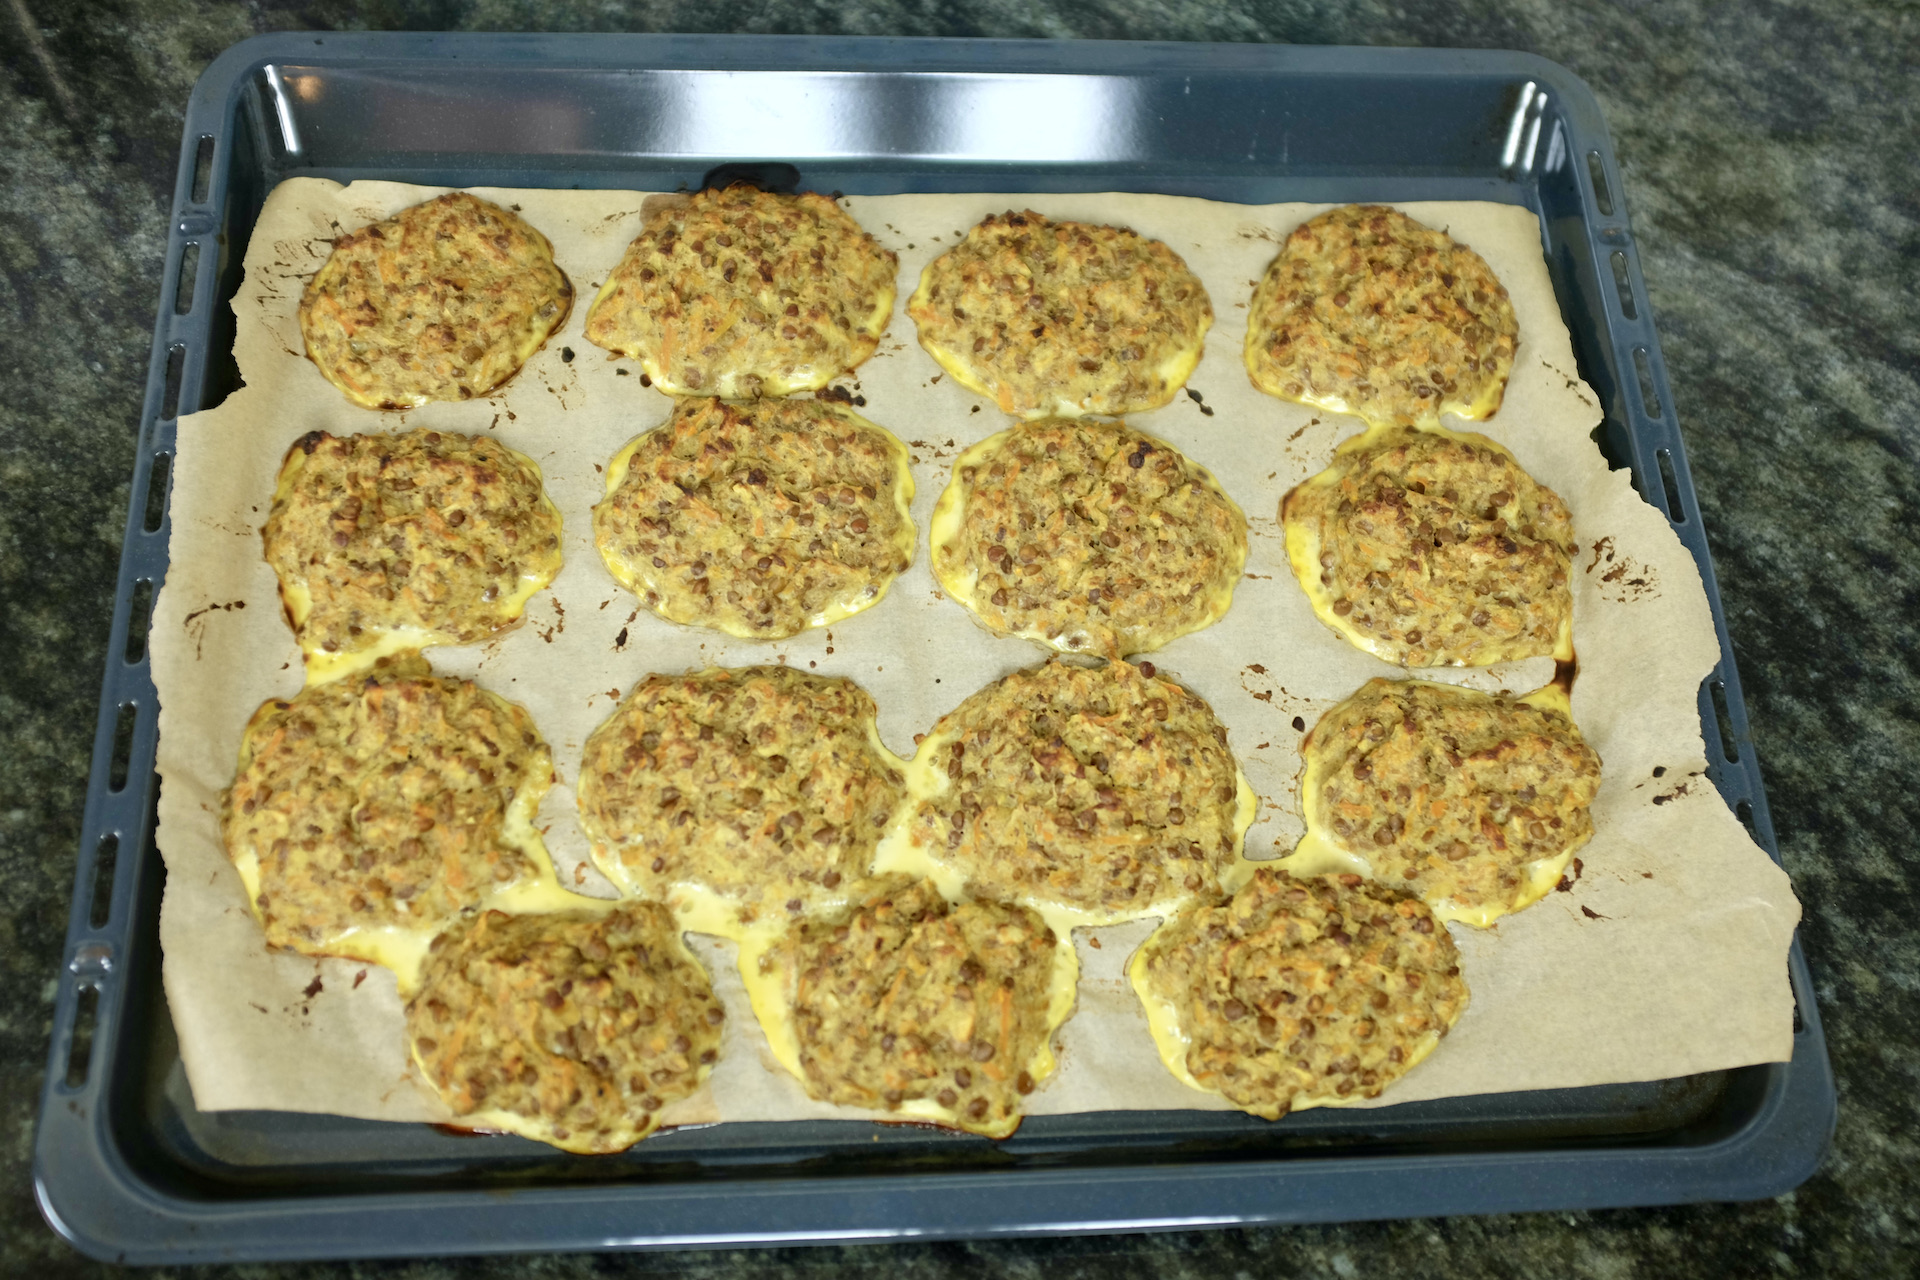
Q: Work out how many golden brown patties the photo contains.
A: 15